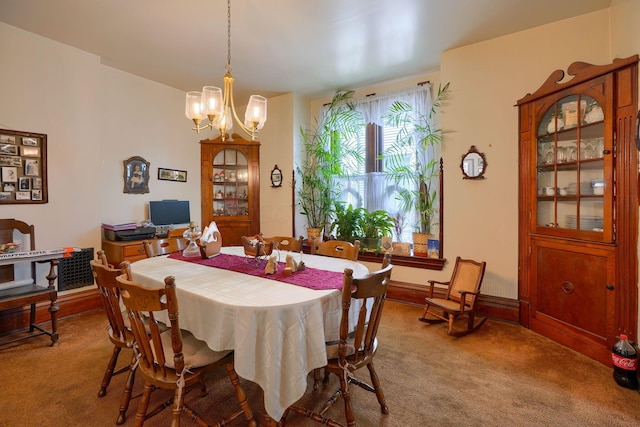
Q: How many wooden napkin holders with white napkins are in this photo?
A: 1